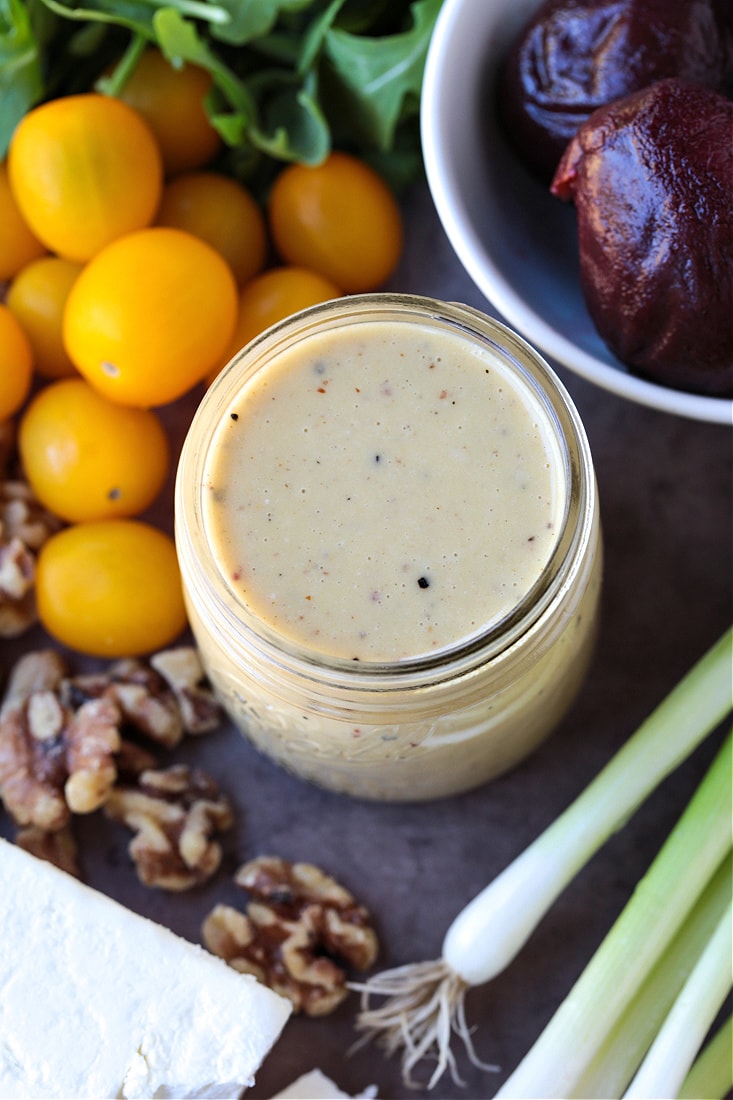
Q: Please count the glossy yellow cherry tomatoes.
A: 11